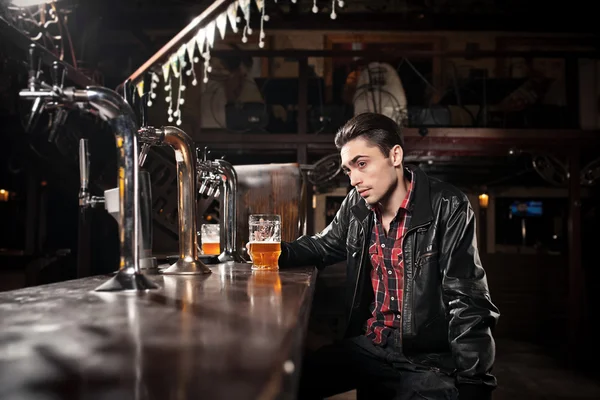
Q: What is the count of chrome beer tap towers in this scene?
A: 3